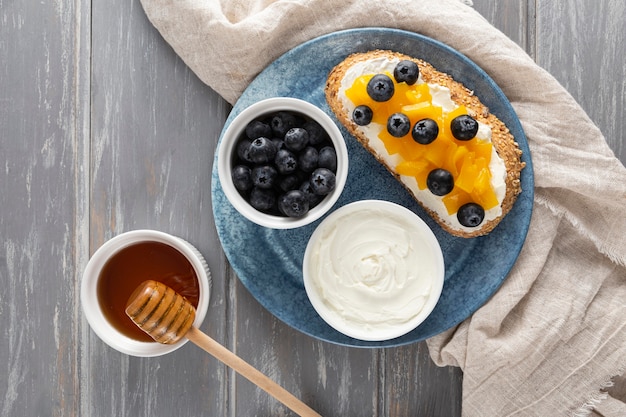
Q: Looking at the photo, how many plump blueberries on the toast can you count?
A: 8